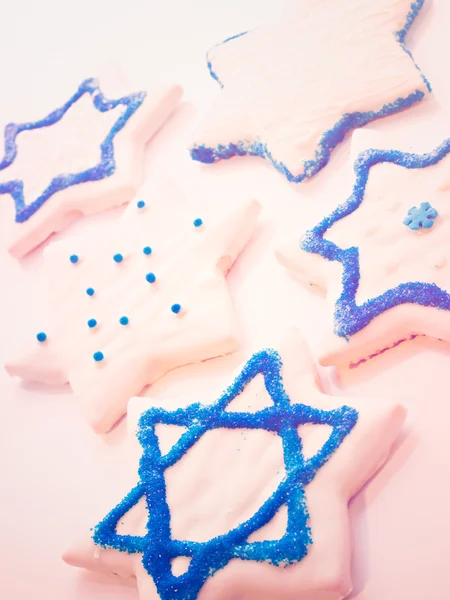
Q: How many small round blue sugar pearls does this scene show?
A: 12